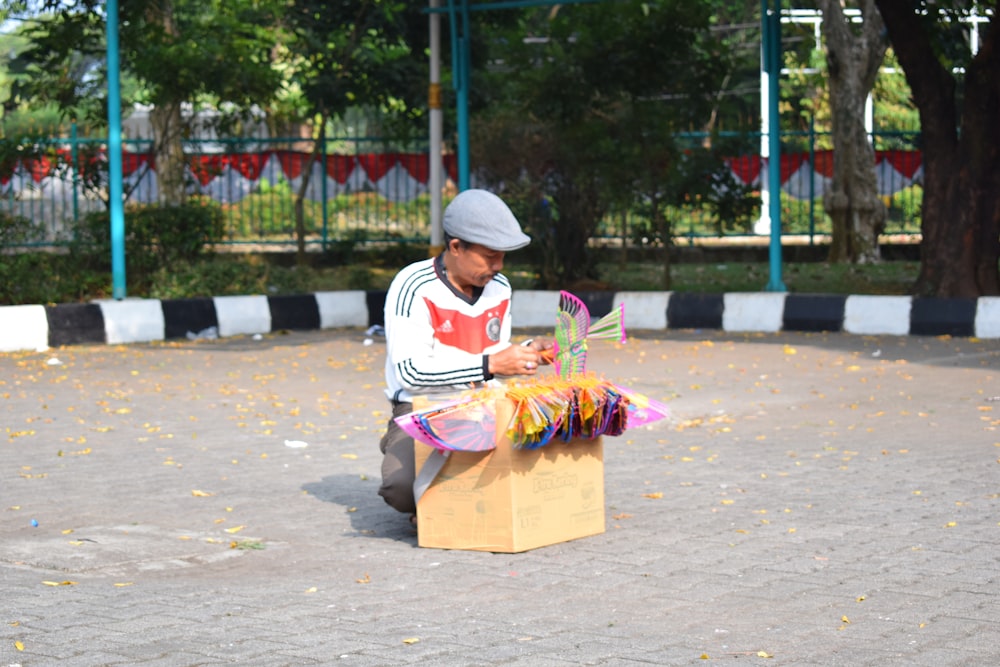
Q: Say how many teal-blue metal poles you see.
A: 3